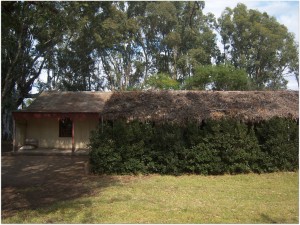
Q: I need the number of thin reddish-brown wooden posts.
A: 2